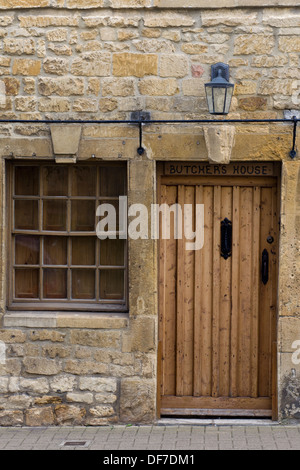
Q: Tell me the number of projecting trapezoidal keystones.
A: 2